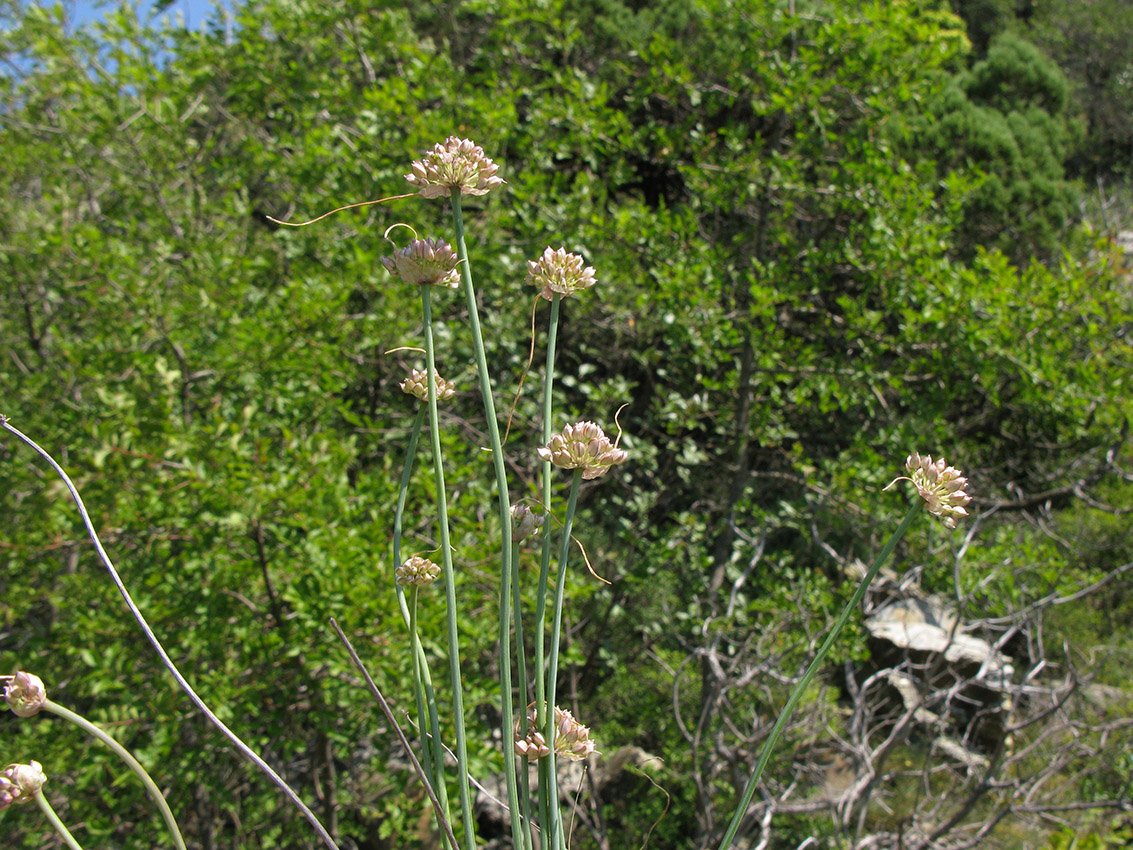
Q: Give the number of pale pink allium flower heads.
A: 11